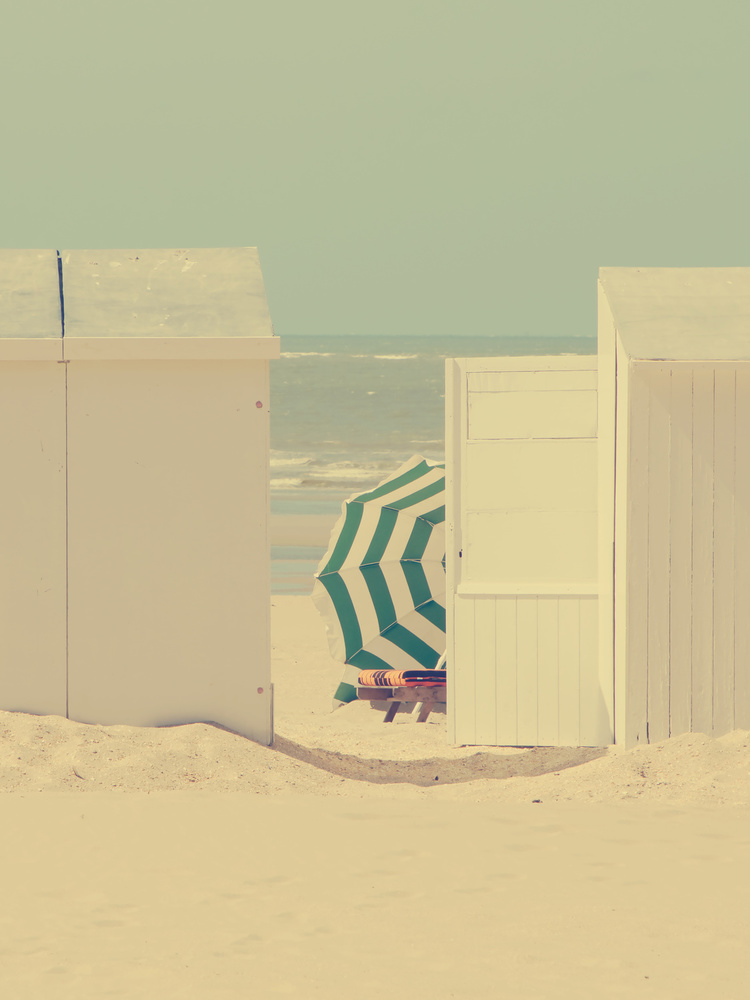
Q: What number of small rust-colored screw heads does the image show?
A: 2